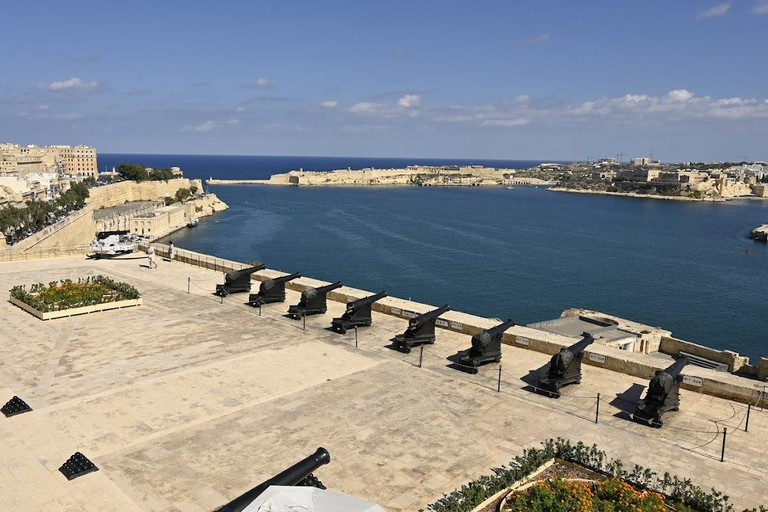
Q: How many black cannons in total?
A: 9